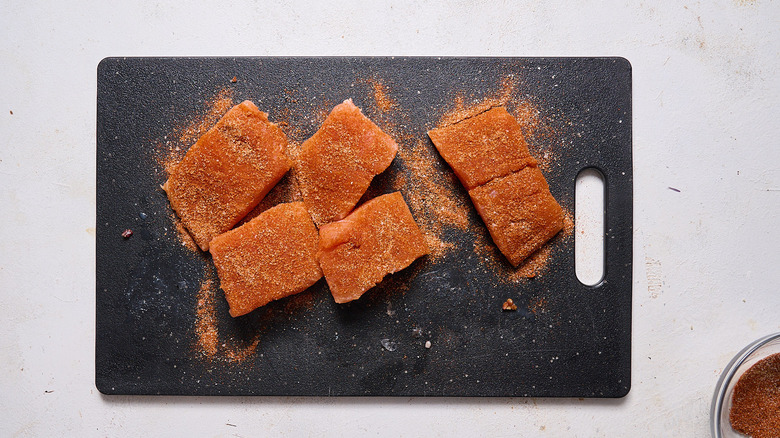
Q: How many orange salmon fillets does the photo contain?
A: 6